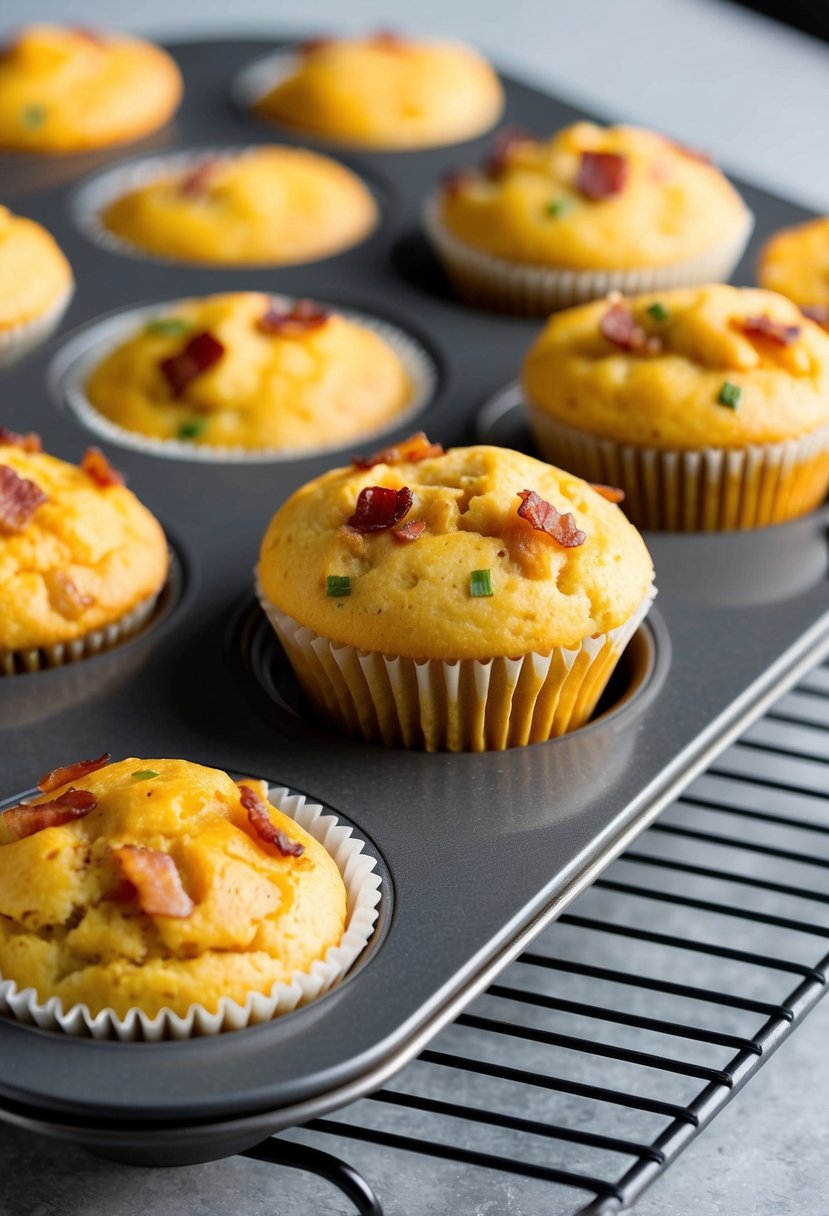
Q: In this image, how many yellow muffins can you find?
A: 11